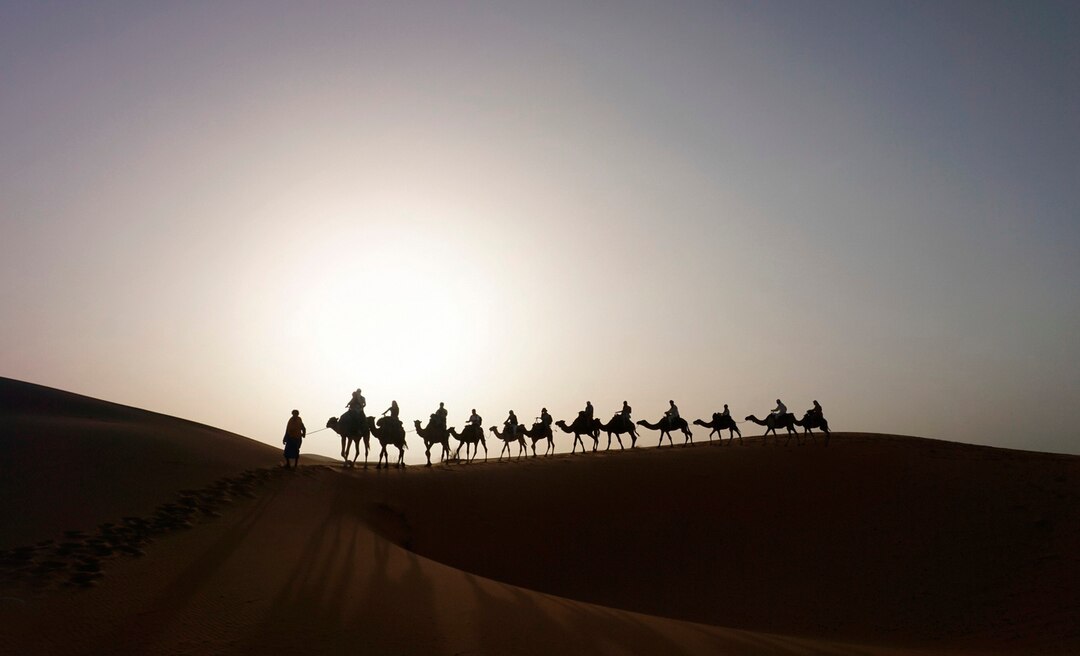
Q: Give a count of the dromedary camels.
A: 12